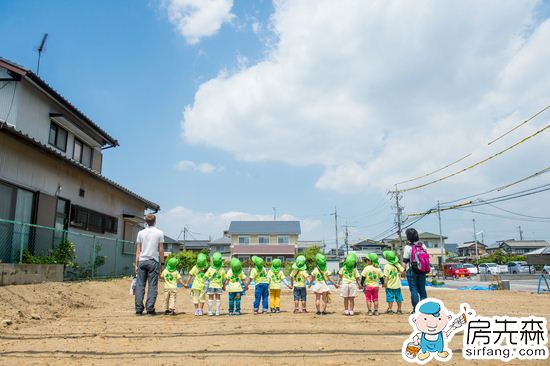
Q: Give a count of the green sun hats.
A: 11